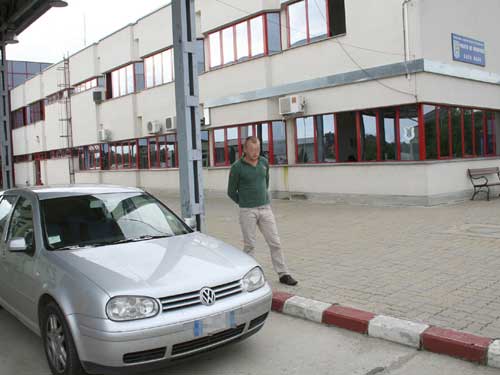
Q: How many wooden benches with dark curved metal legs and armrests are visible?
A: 1